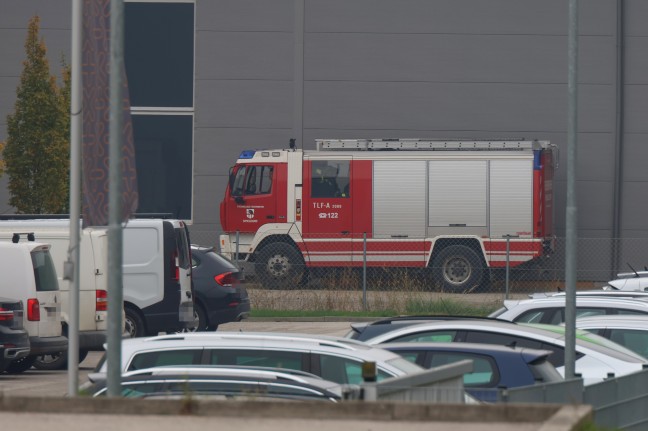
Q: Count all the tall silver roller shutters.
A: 3